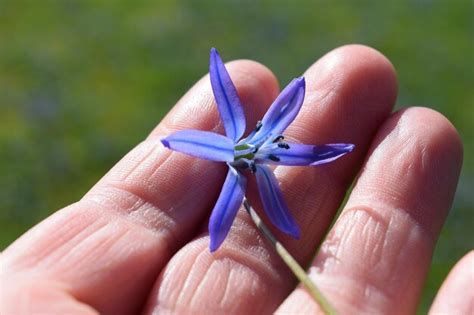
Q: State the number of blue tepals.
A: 6